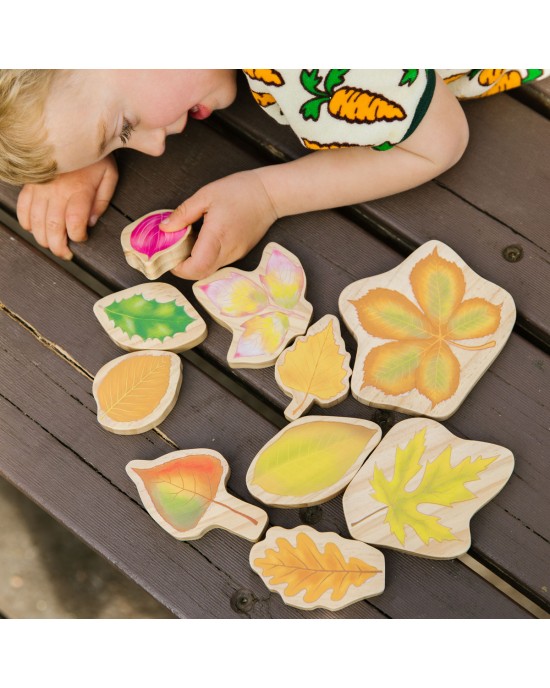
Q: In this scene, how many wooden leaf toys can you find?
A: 10